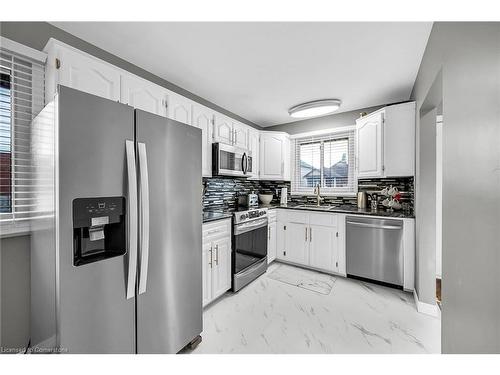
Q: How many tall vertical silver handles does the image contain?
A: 2